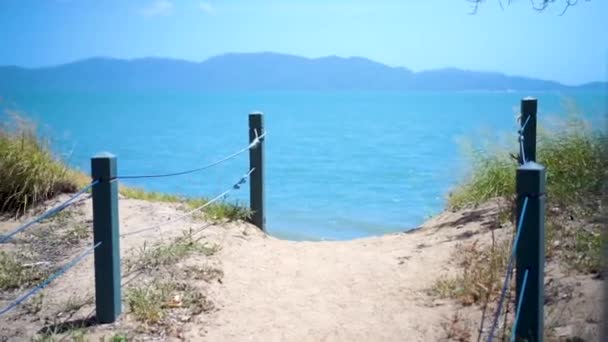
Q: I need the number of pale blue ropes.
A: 4